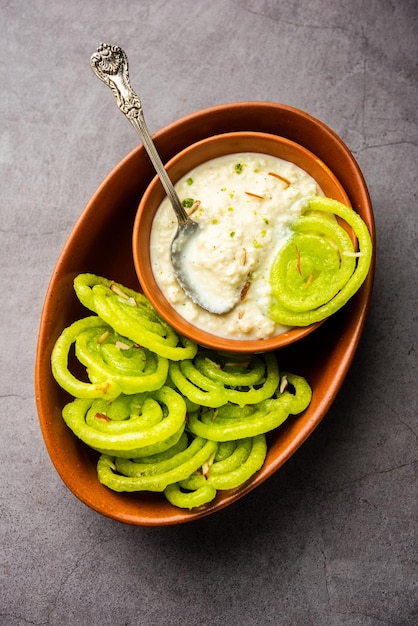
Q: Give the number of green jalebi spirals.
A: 8